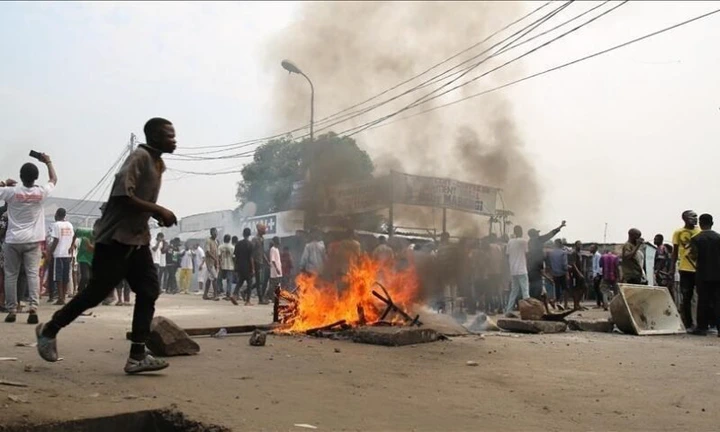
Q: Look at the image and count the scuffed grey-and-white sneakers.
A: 2